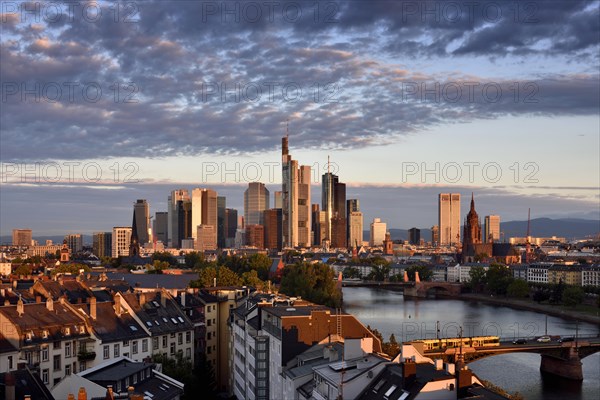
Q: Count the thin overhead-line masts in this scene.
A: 4